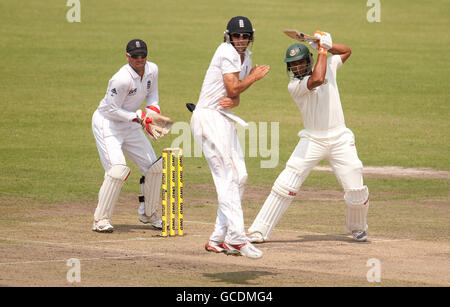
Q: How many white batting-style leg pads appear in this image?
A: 4